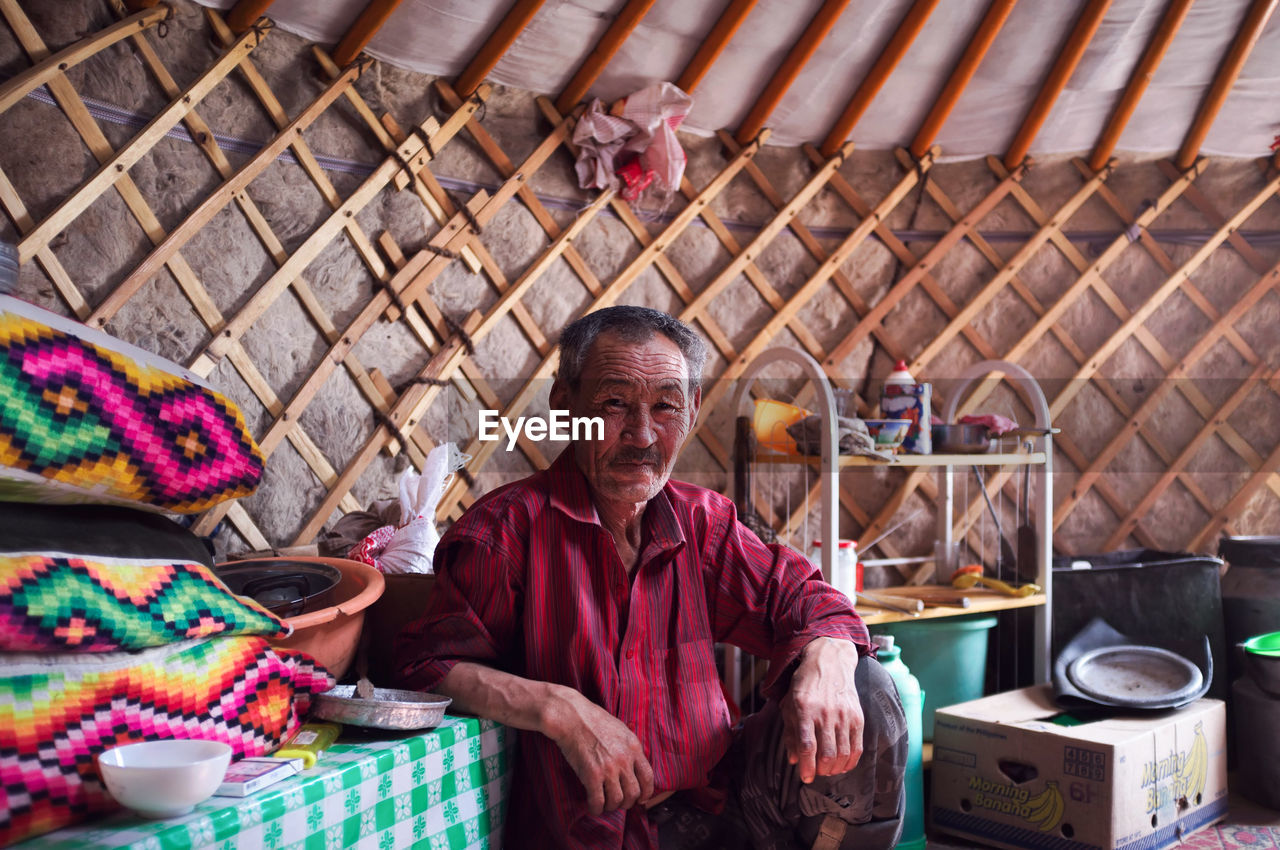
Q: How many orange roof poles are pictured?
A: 12